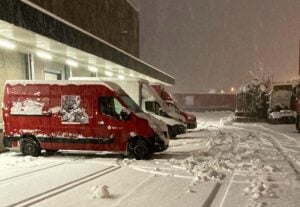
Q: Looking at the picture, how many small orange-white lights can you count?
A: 2